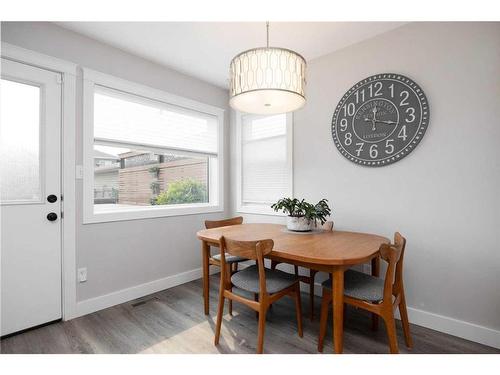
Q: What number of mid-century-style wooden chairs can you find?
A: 4